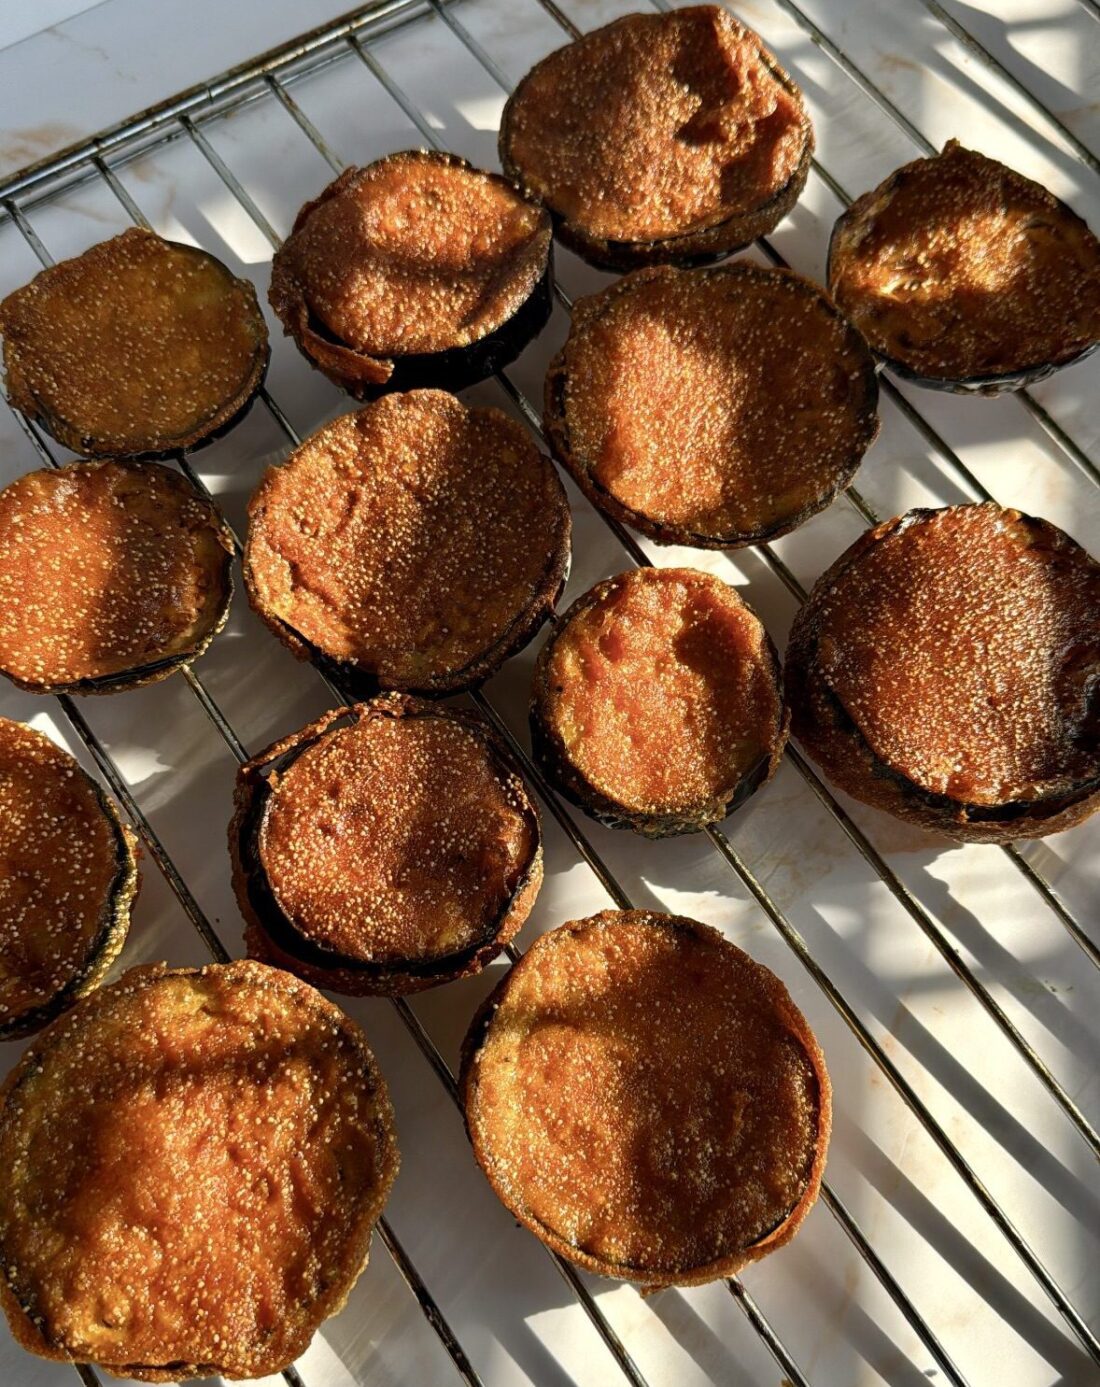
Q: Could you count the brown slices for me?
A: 13